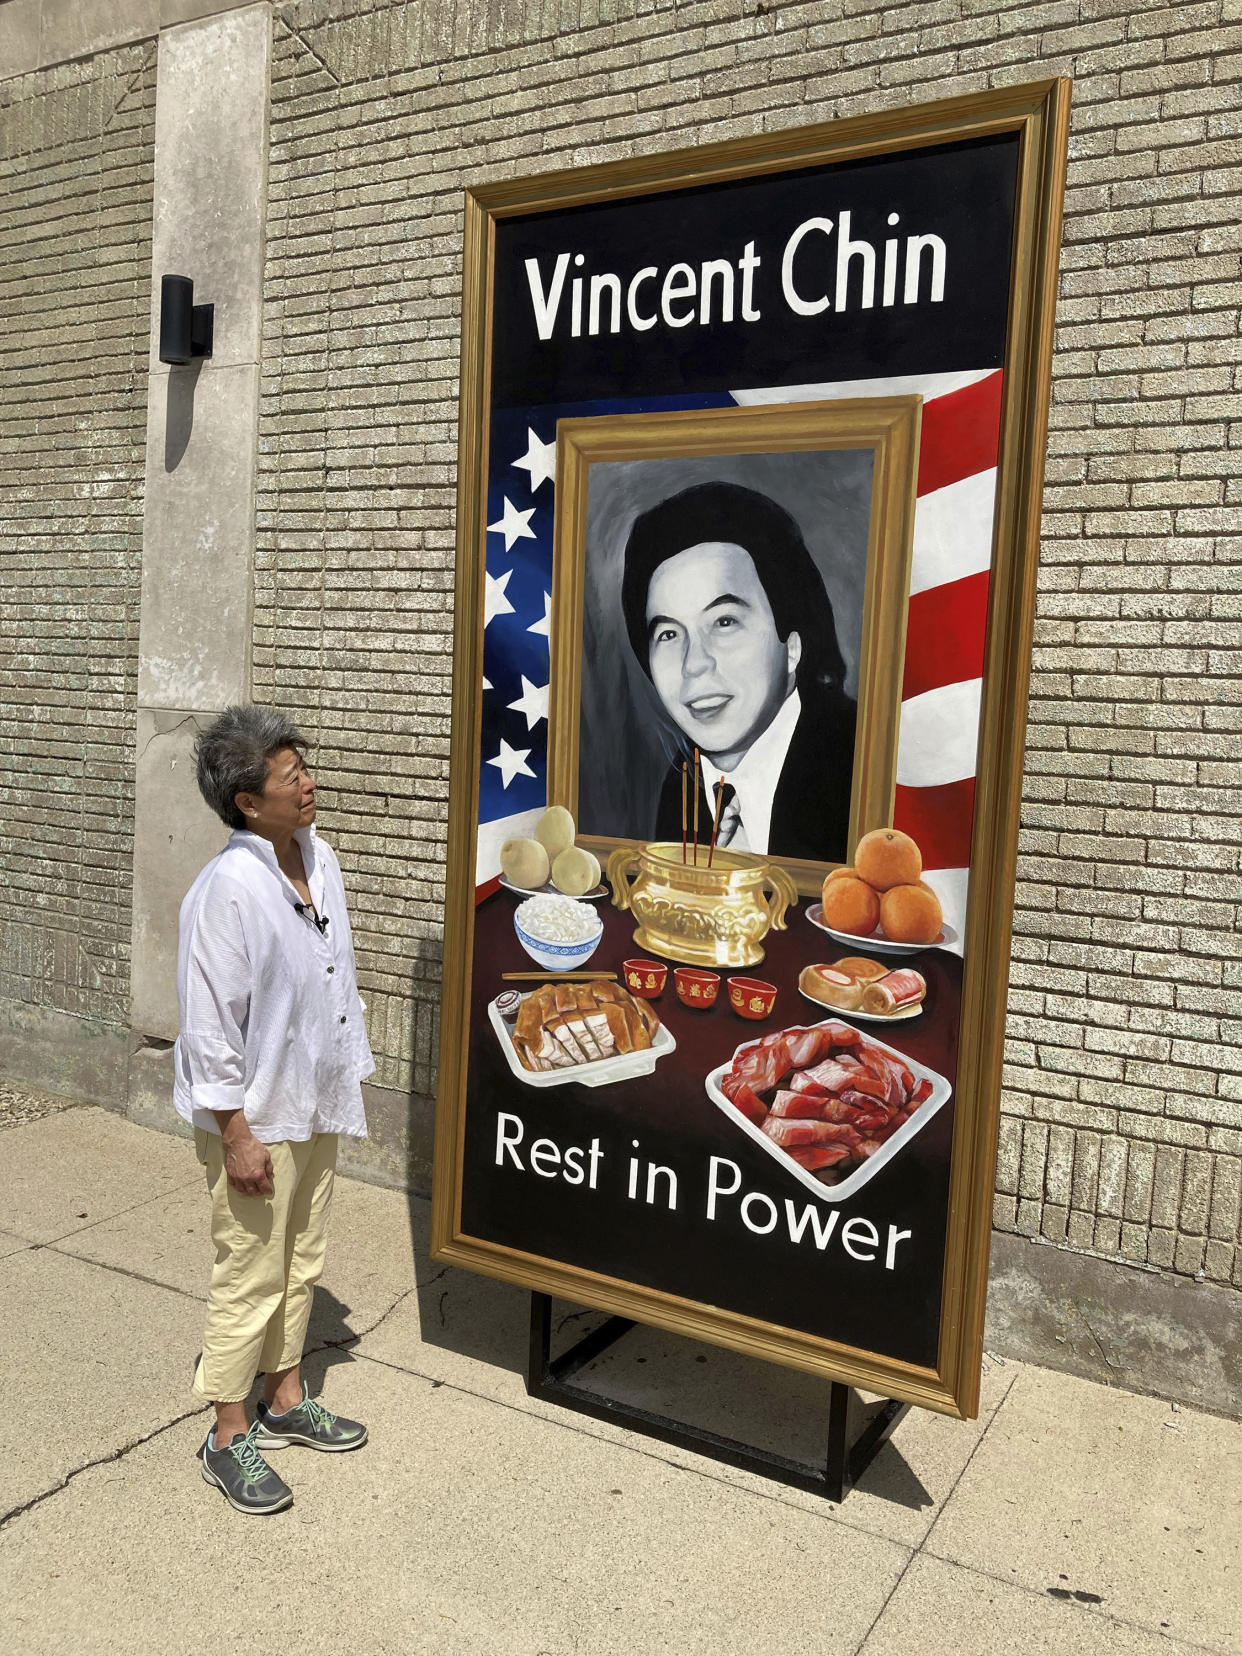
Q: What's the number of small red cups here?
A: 3